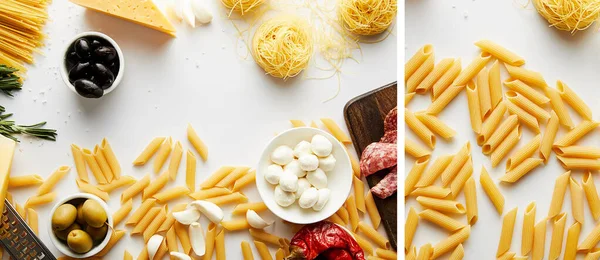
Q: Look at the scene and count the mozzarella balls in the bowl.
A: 13